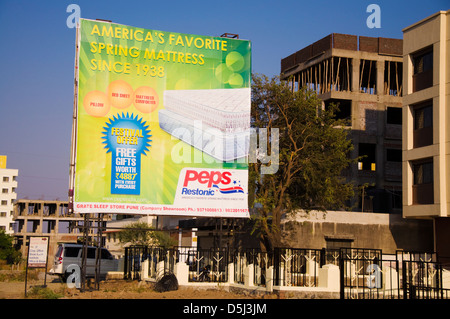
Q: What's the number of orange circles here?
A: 3